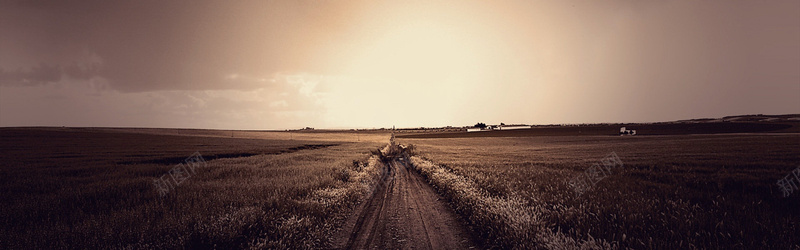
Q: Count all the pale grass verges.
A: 2